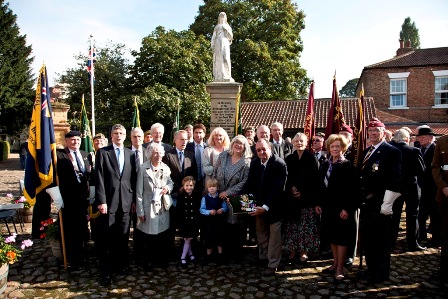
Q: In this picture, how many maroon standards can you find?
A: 3